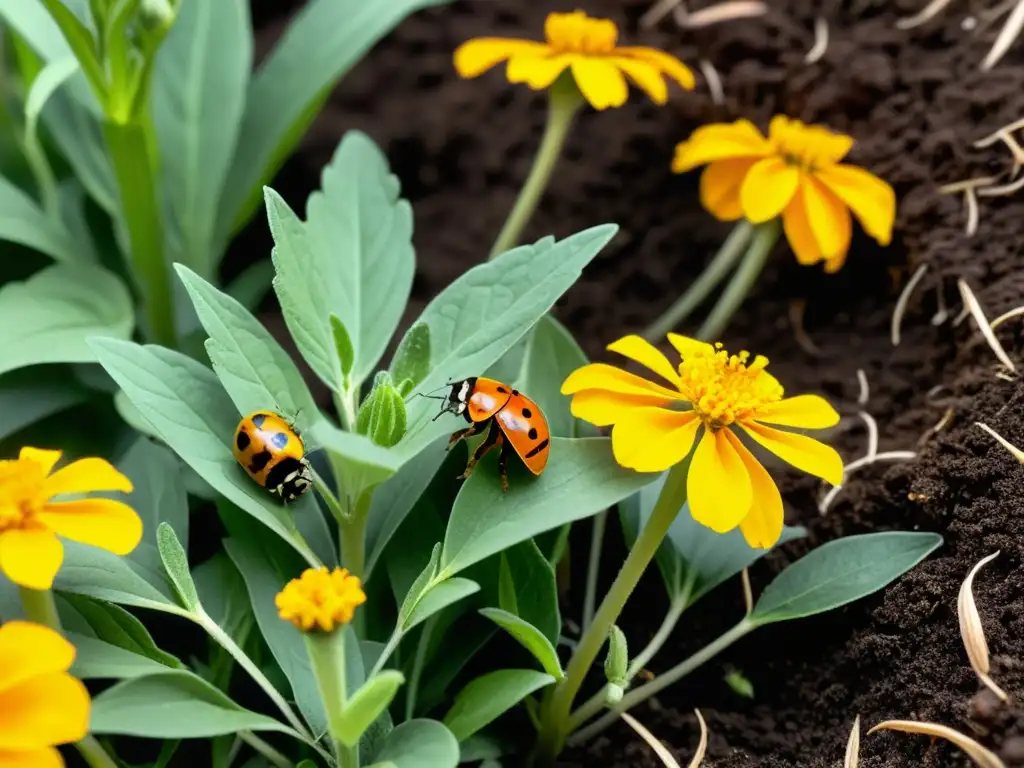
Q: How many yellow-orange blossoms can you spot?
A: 6